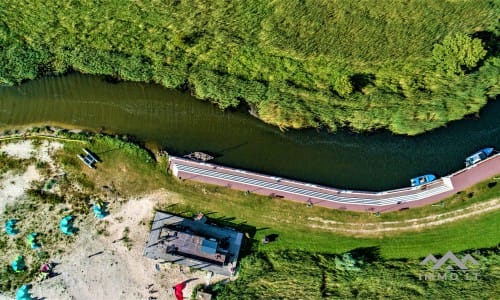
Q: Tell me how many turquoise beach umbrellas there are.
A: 6